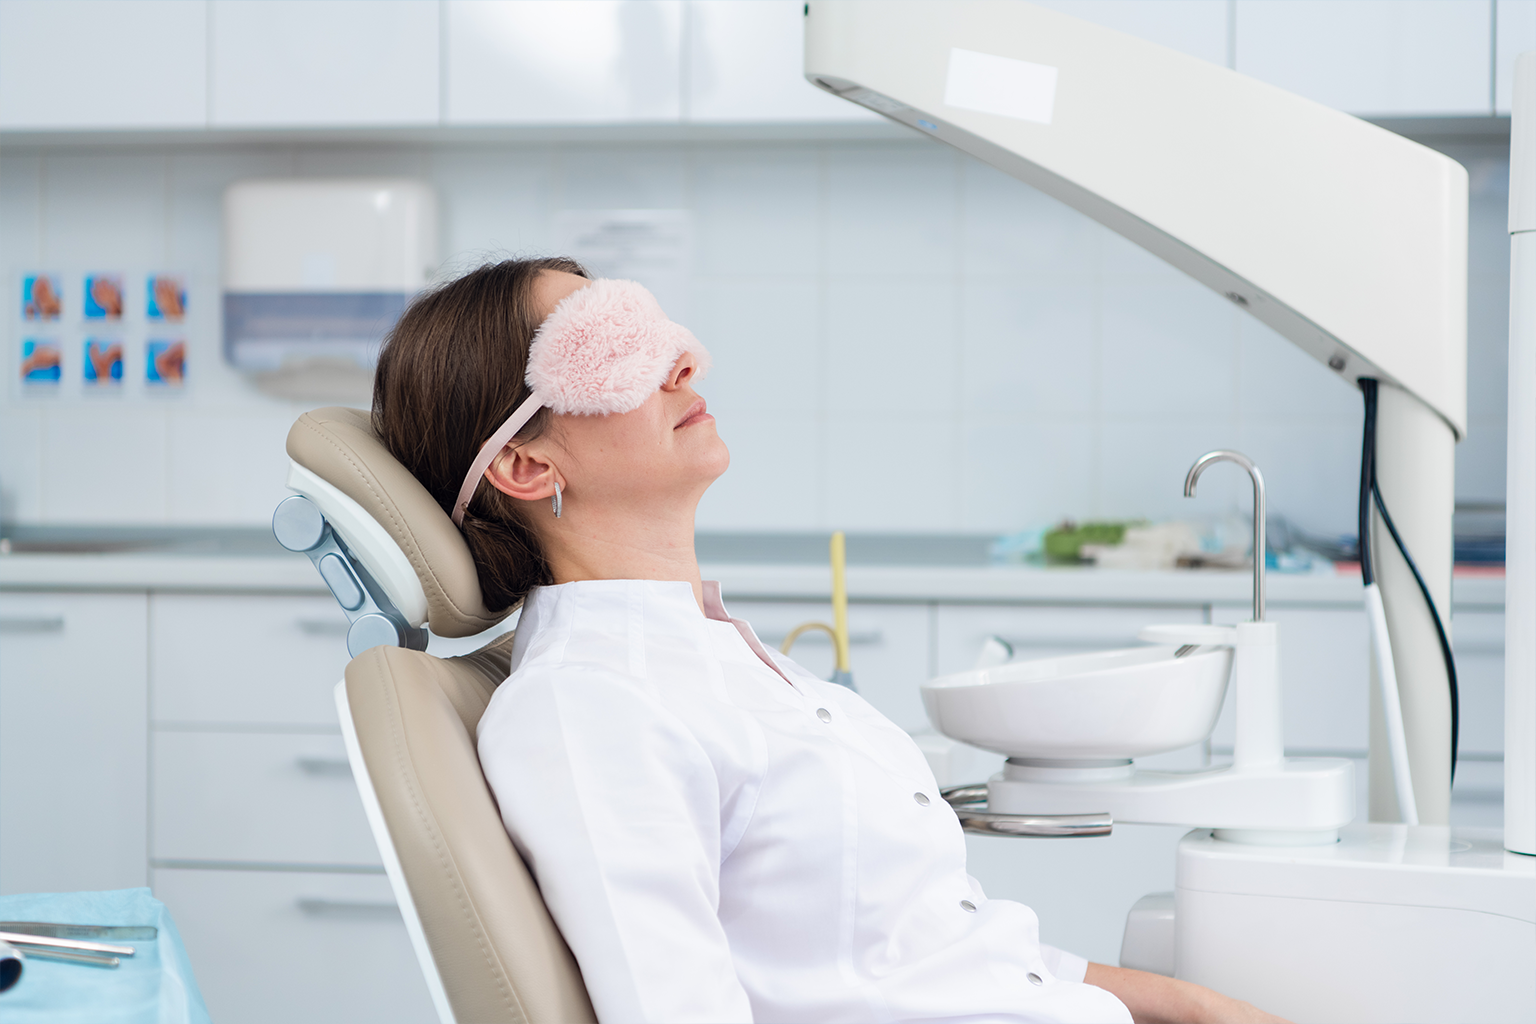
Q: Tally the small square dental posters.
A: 6